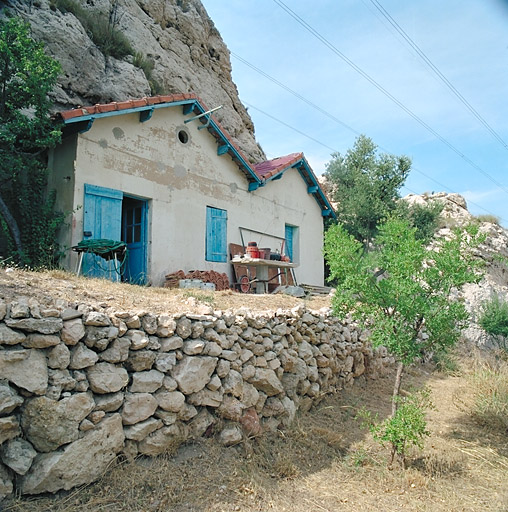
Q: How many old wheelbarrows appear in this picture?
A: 1